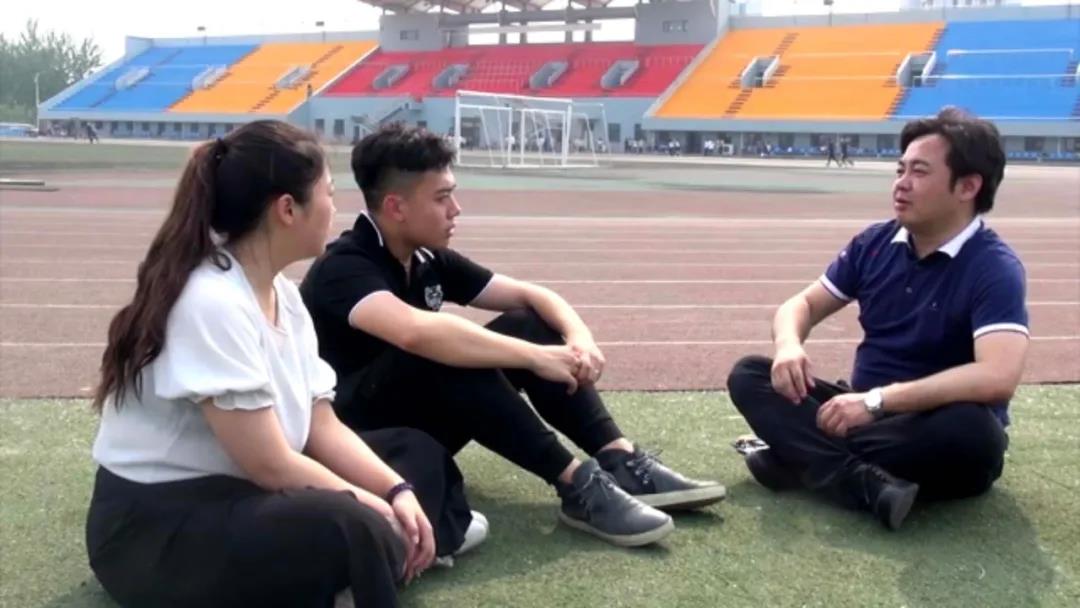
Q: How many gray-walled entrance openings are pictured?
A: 9